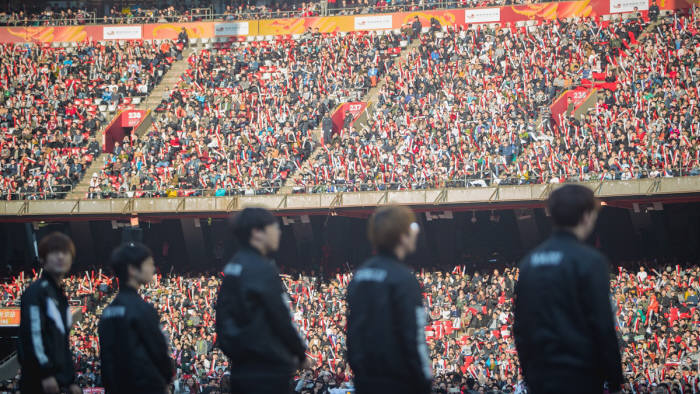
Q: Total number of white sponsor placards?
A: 5